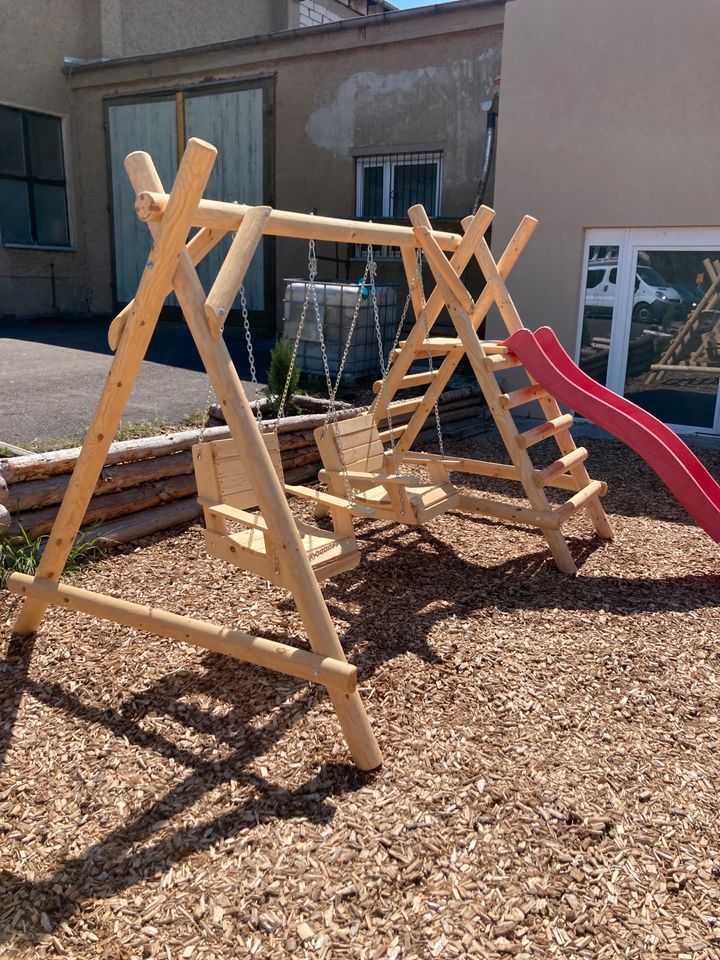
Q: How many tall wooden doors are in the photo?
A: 2